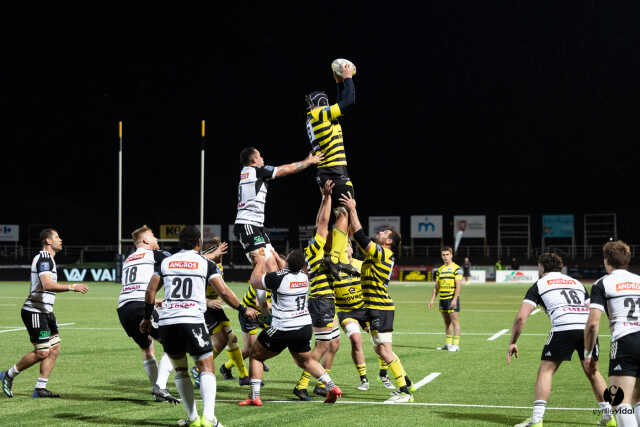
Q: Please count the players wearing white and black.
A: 7